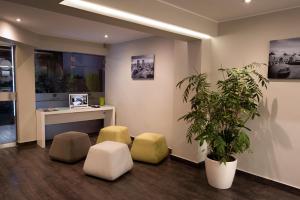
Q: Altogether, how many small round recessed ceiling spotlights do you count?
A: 3